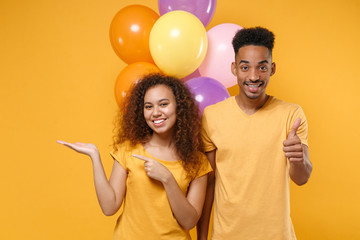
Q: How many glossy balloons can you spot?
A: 6